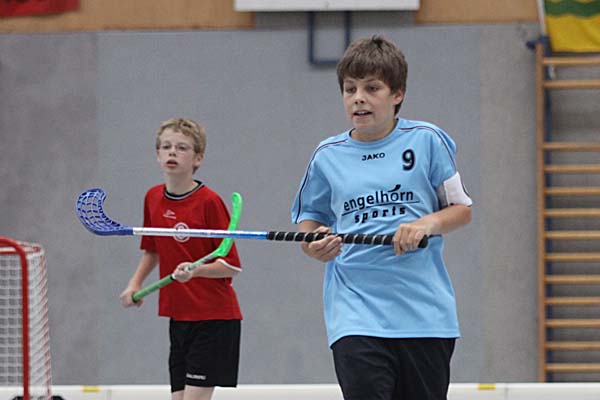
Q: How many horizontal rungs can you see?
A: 13